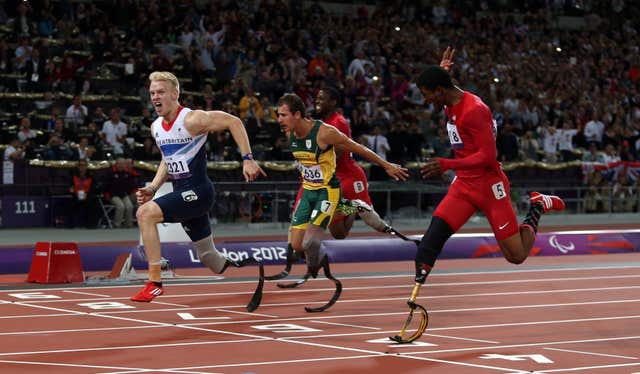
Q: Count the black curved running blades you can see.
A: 5